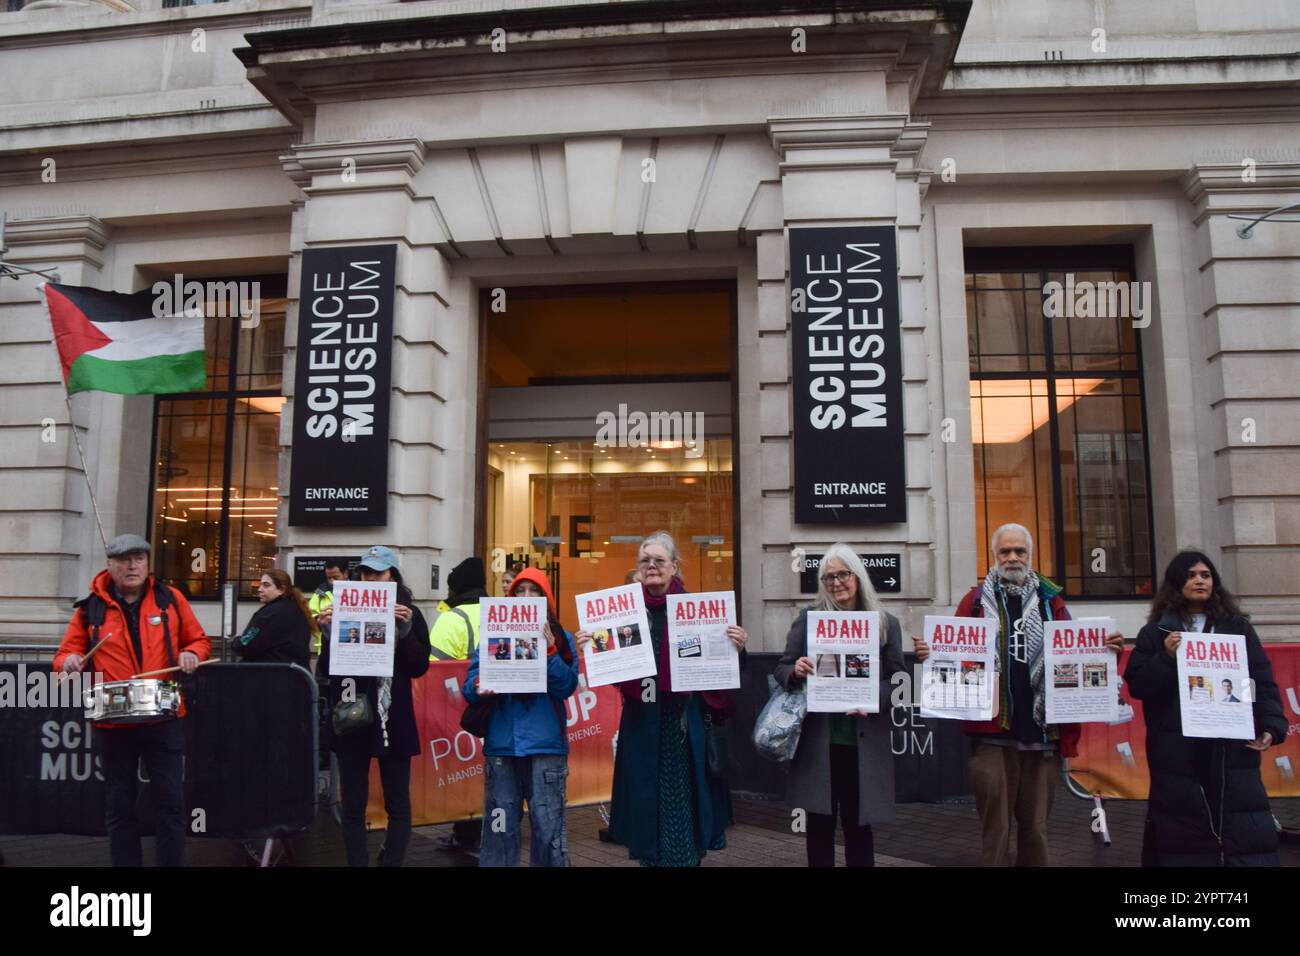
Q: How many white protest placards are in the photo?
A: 8